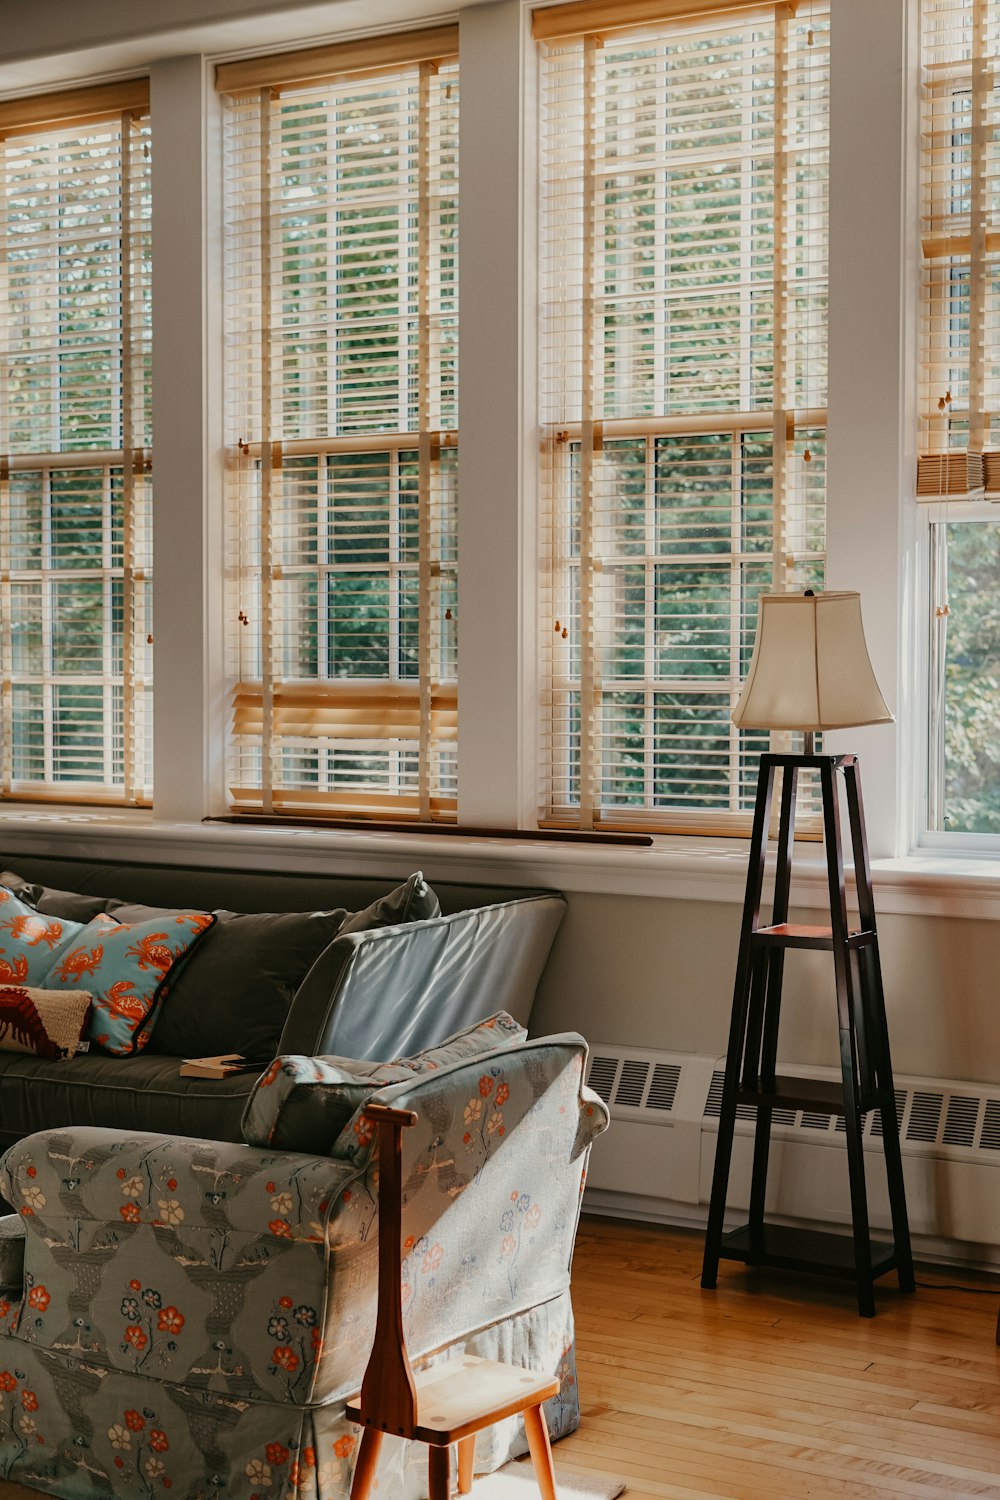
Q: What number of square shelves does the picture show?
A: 3